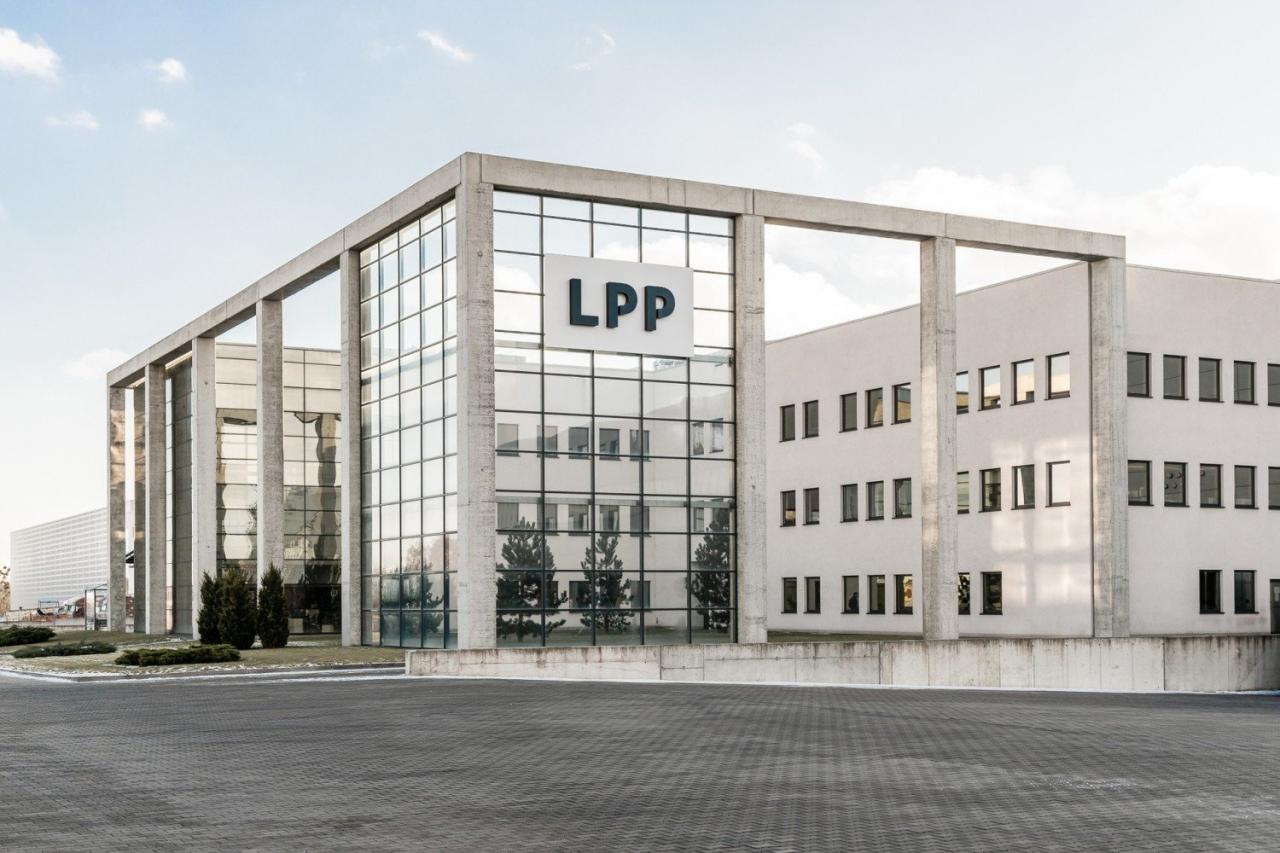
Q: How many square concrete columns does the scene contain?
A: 9